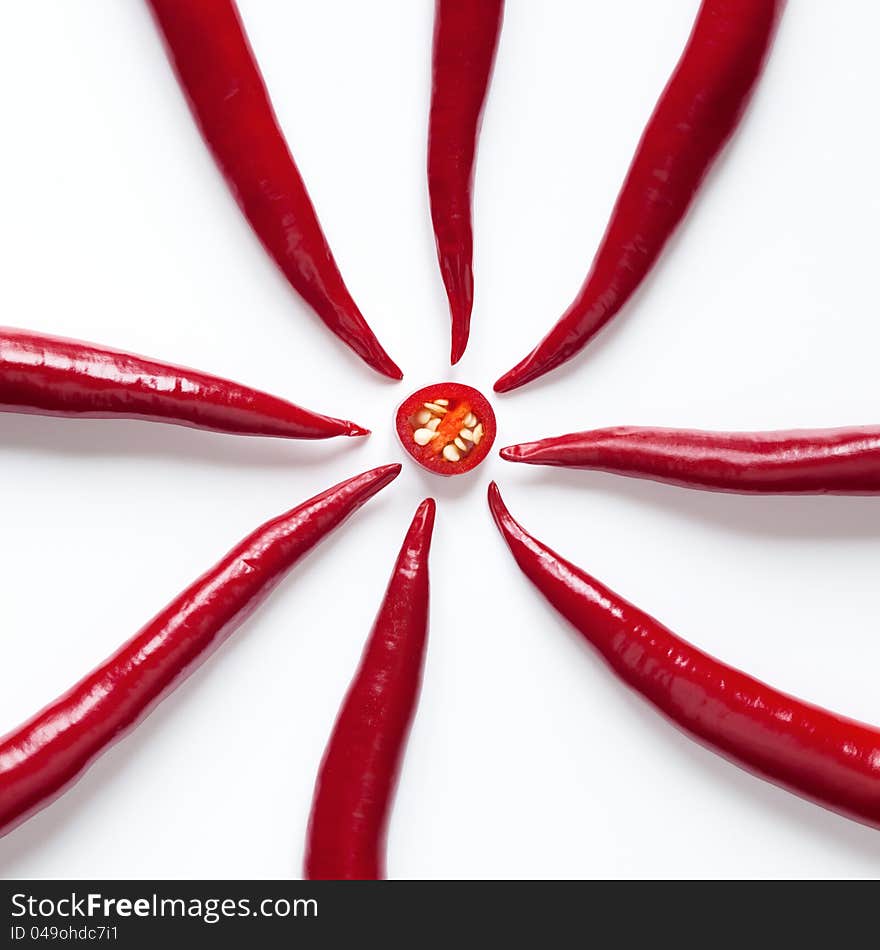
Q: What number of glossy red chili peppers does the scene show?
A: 8